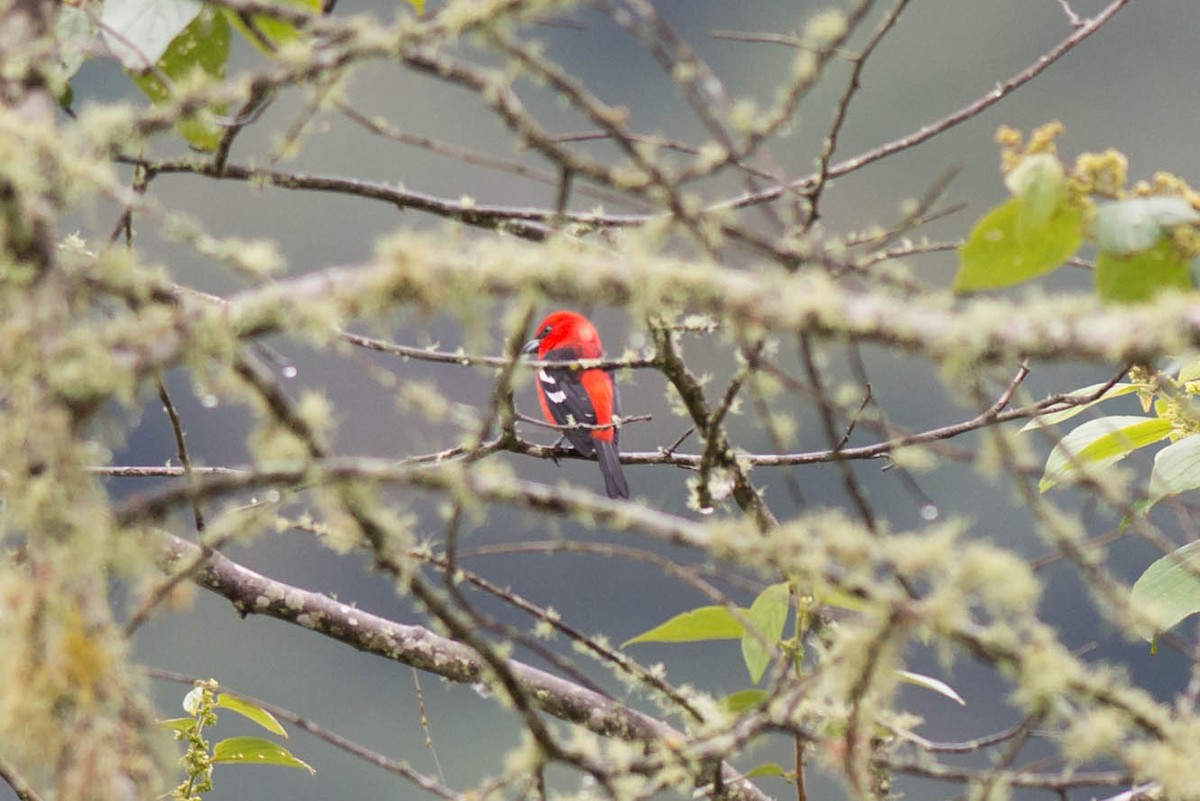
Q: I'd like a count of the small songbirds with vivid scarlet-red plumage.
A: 1